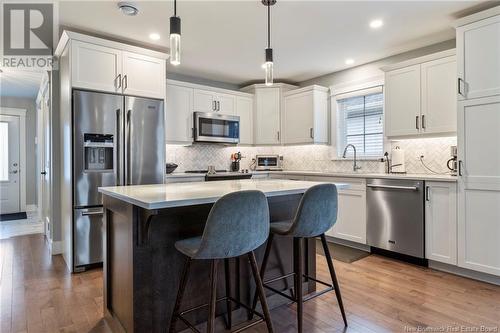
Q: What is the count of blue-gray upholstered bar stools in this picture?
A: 2